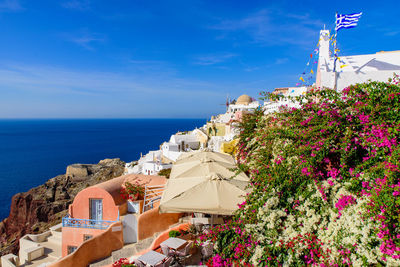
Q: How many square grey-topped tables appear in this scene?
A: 2